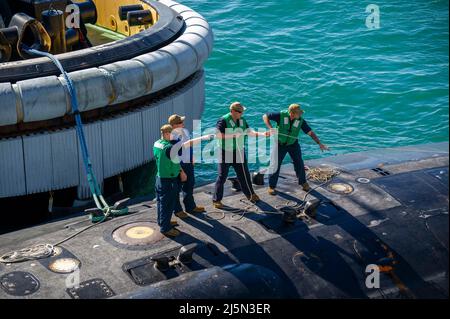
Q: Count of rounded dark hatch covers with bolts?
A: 2